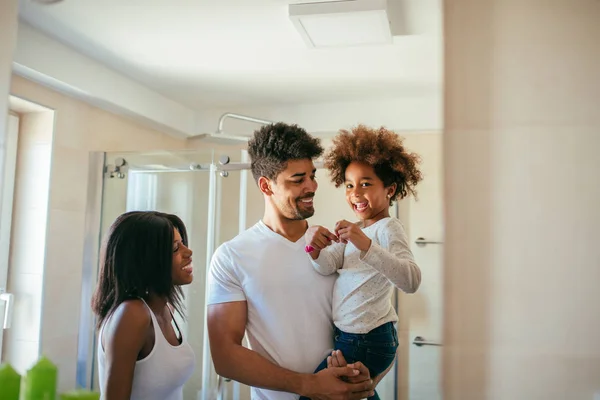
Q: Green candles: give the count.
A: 3